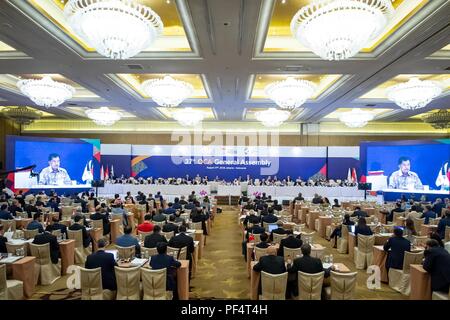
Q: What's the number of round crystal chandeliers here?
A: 12